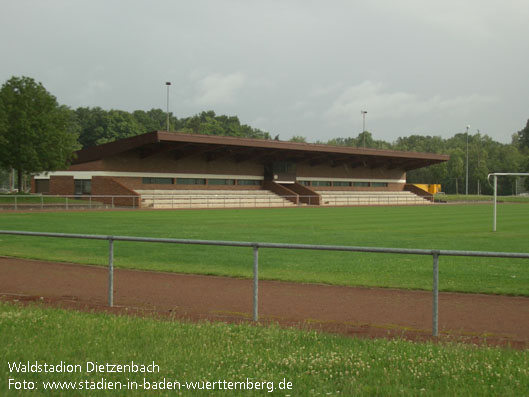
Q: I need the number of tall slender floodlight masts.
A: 3